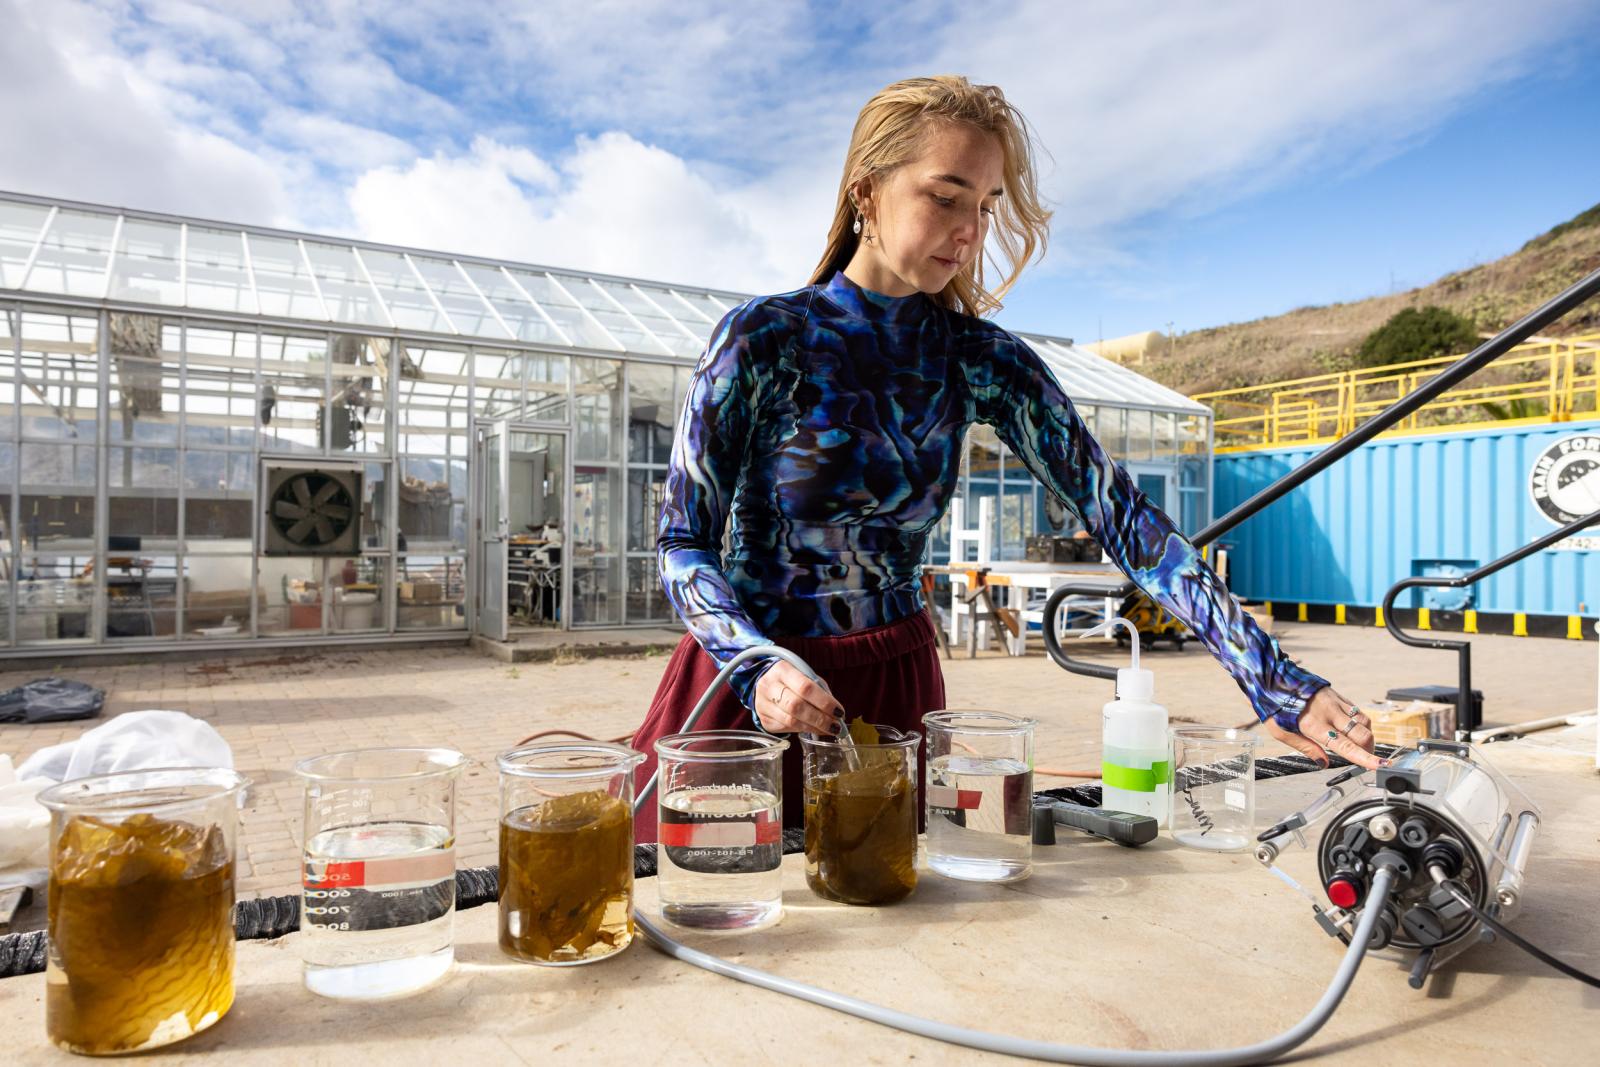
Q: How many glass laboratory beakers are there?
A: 7